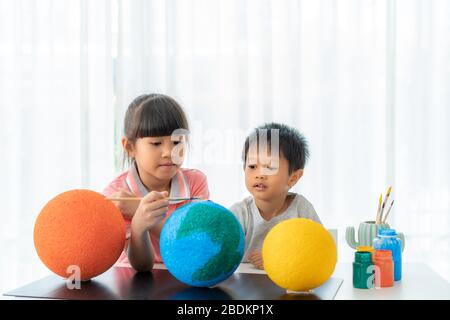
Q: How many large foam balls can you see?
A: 3